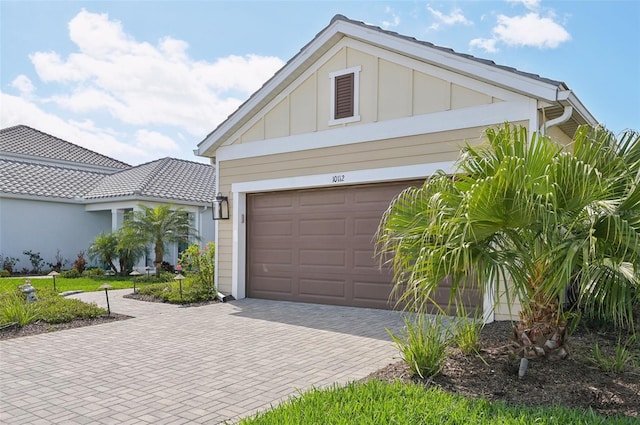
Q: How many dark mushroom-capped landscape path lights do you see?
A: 5